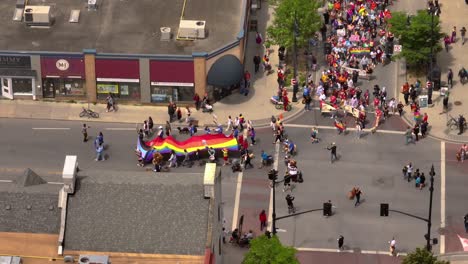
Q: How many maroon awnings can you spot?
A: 3